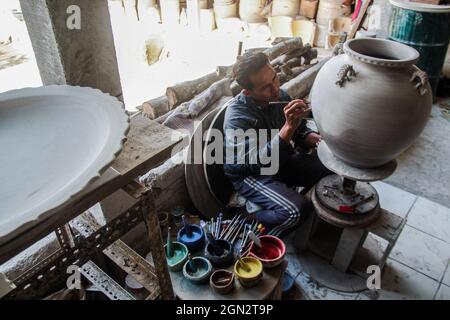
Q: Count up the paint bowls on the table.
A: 7